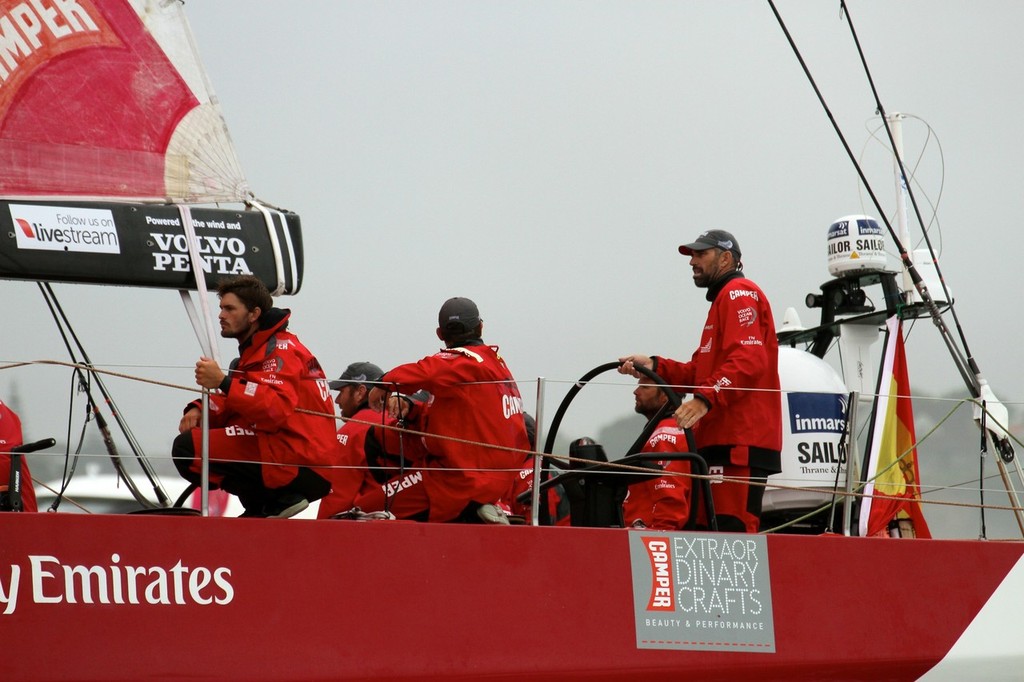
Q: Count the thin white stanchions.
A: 3